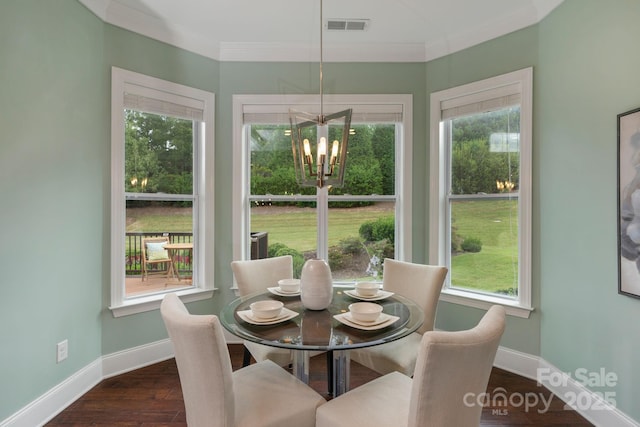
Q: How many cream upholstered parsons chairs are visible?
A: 4